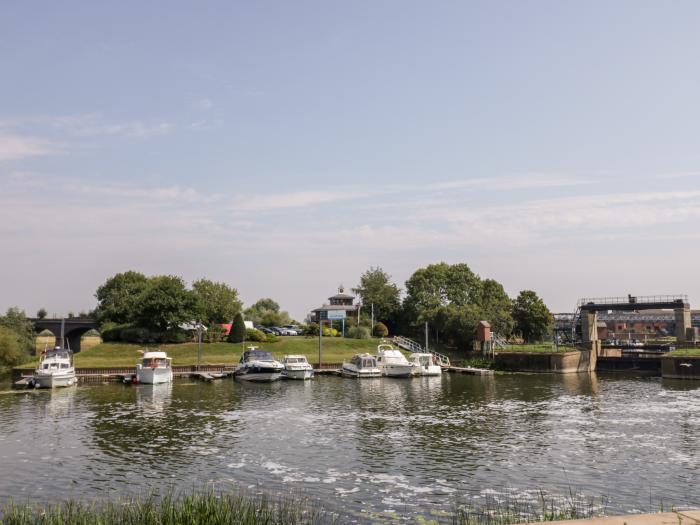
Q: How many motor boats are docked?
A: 7